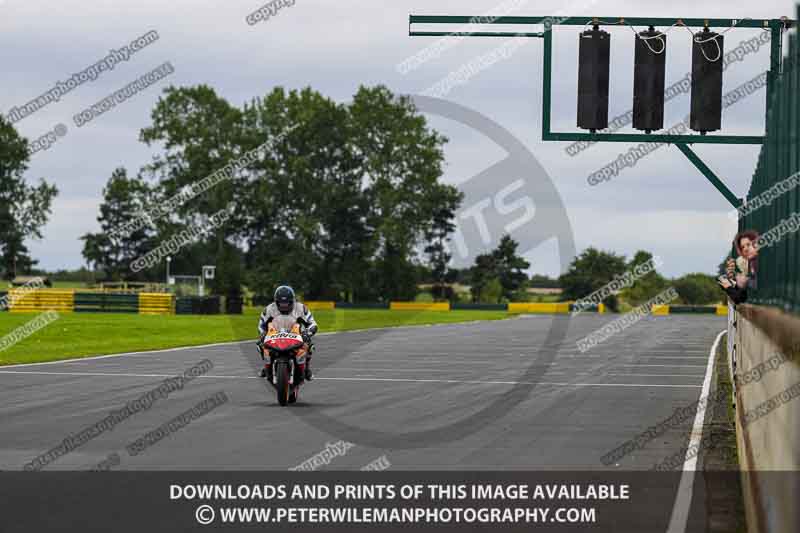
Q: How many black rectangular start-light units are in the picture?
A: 3